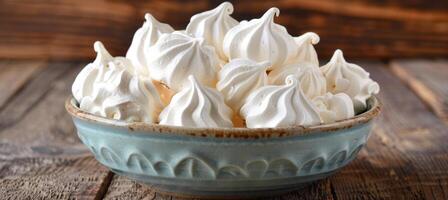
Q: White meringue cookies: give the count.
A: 12